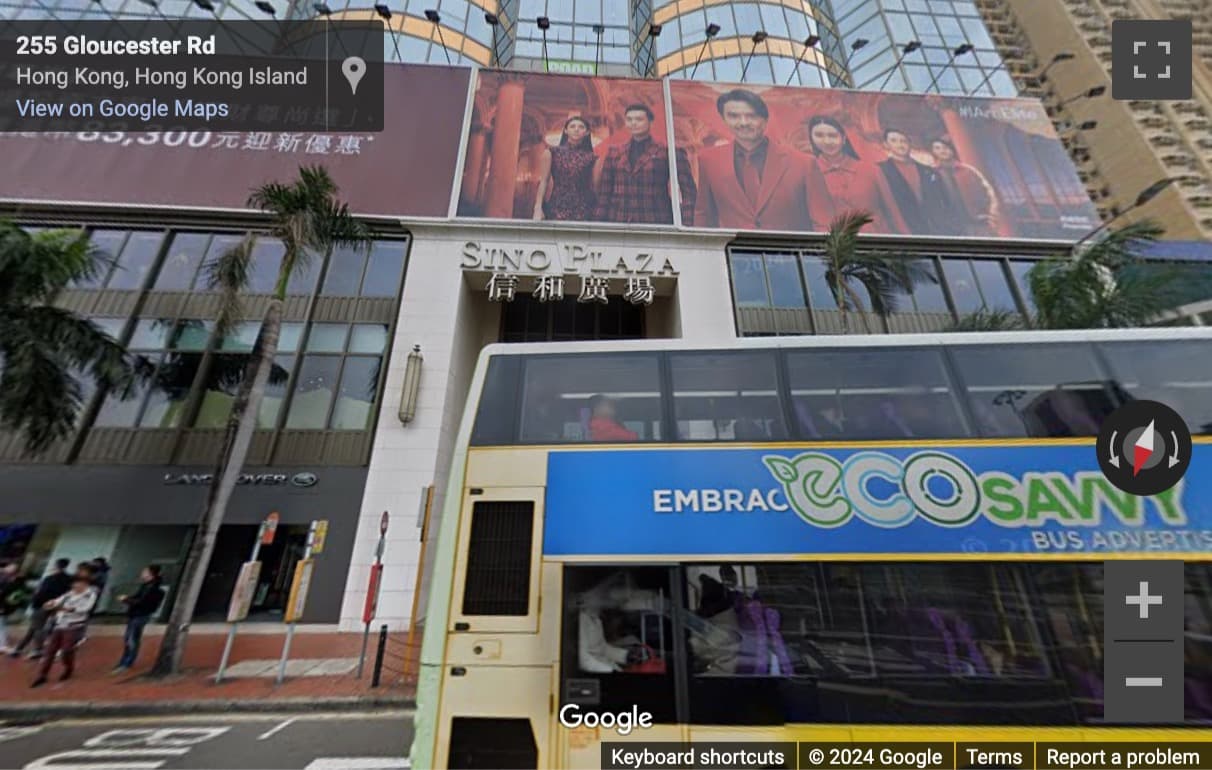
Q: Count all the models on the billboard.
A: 6